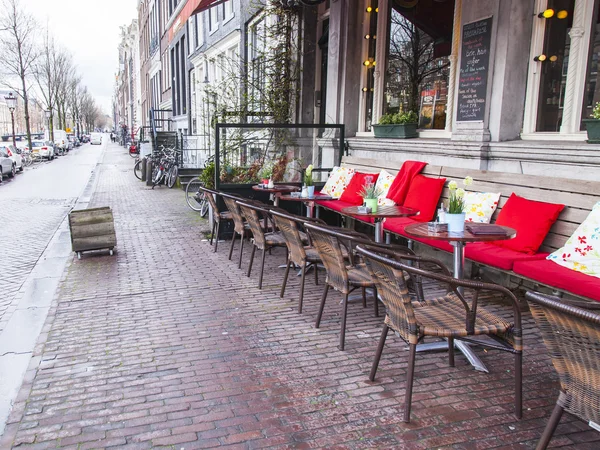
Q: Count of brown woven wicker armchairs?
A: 7